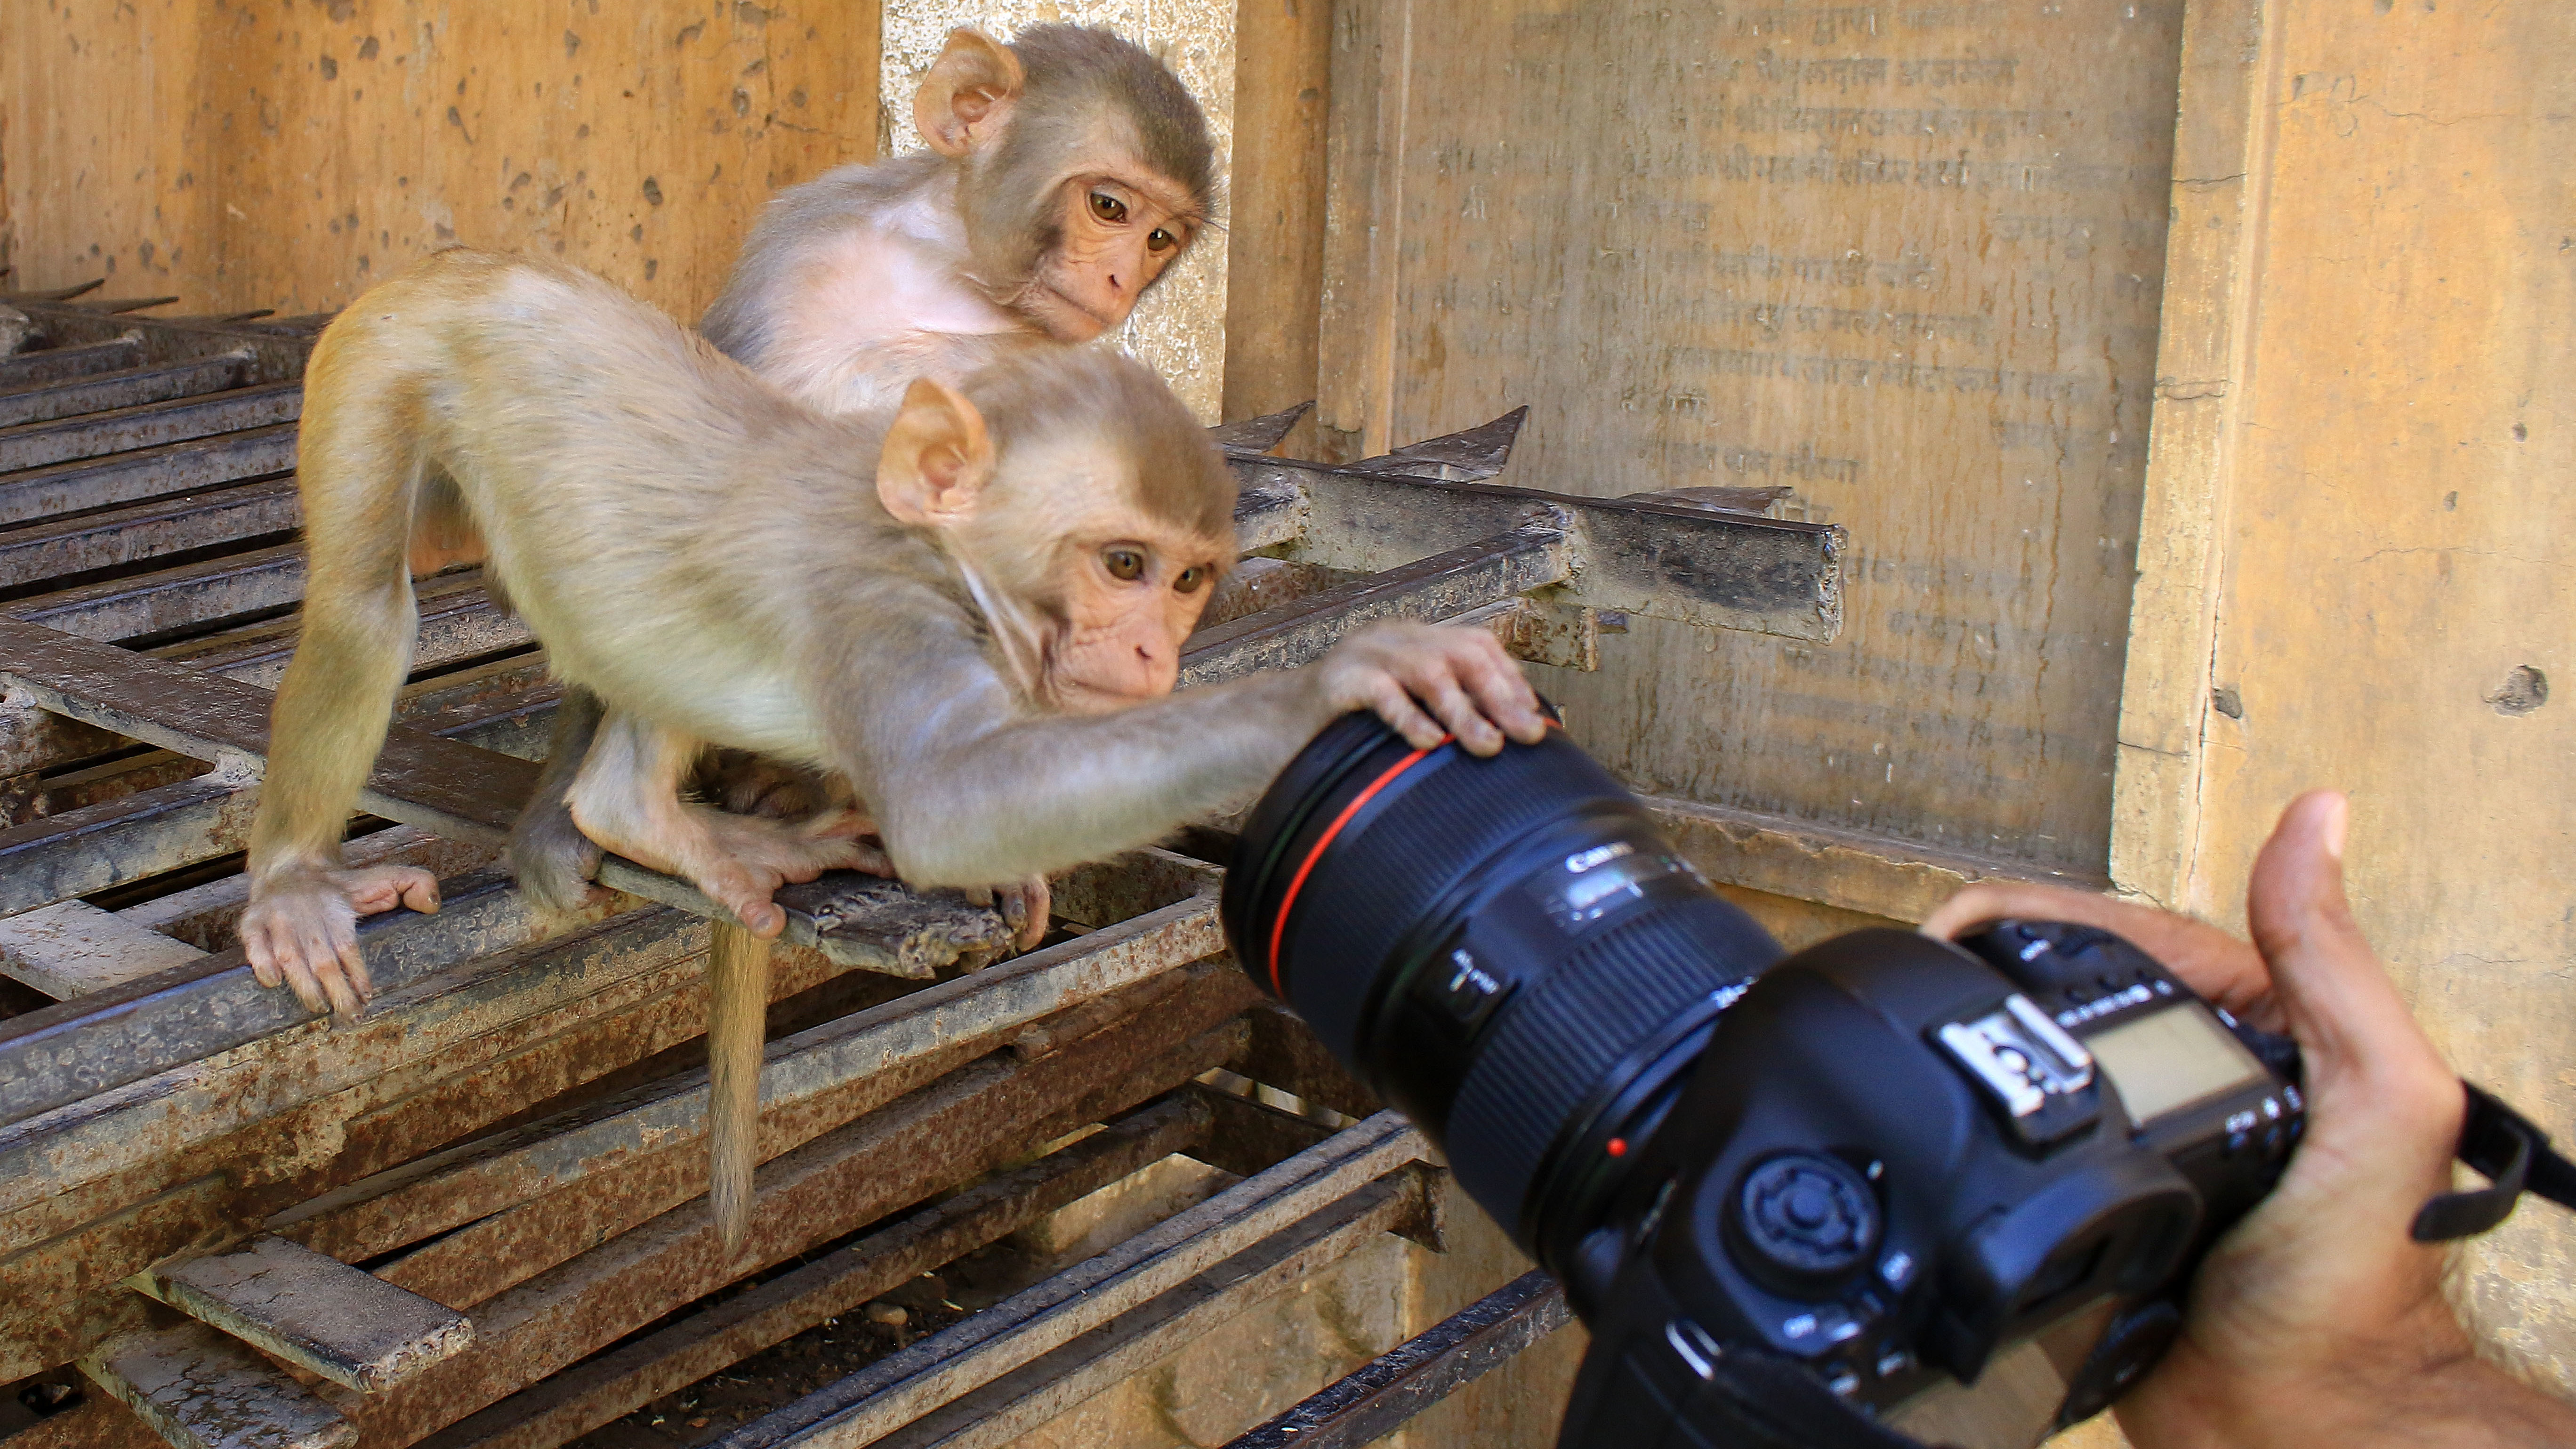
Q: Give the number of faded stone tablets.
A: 1